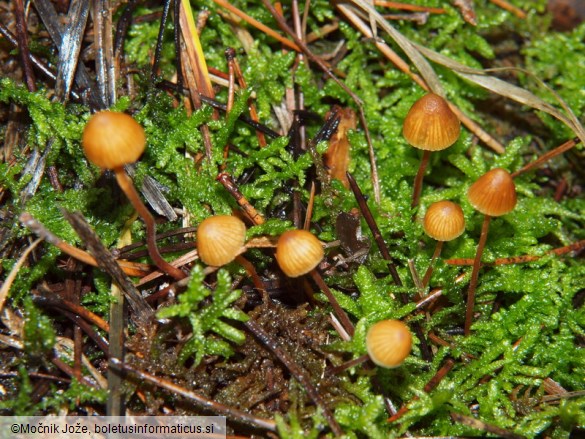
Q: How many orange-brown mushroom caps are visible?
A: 7